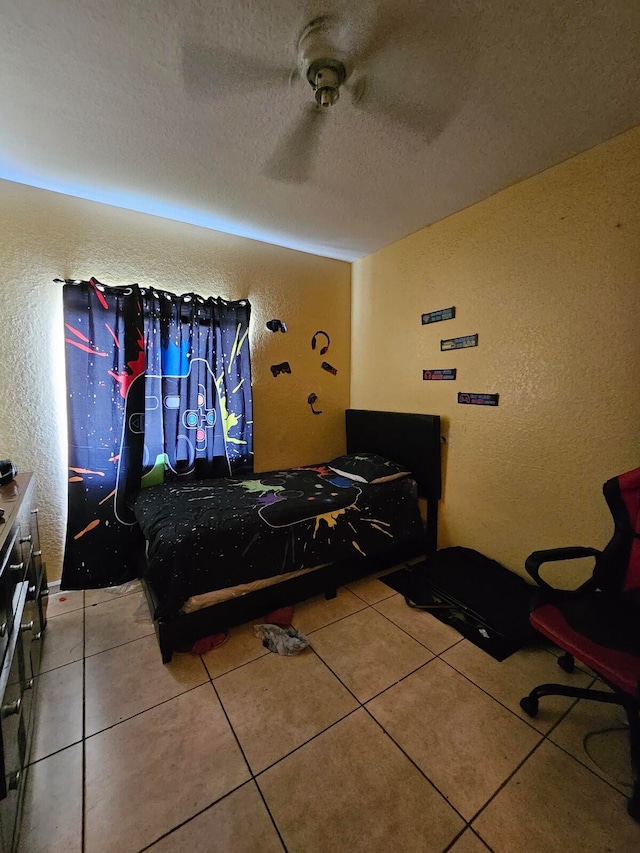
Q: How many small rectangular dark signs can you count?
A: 4